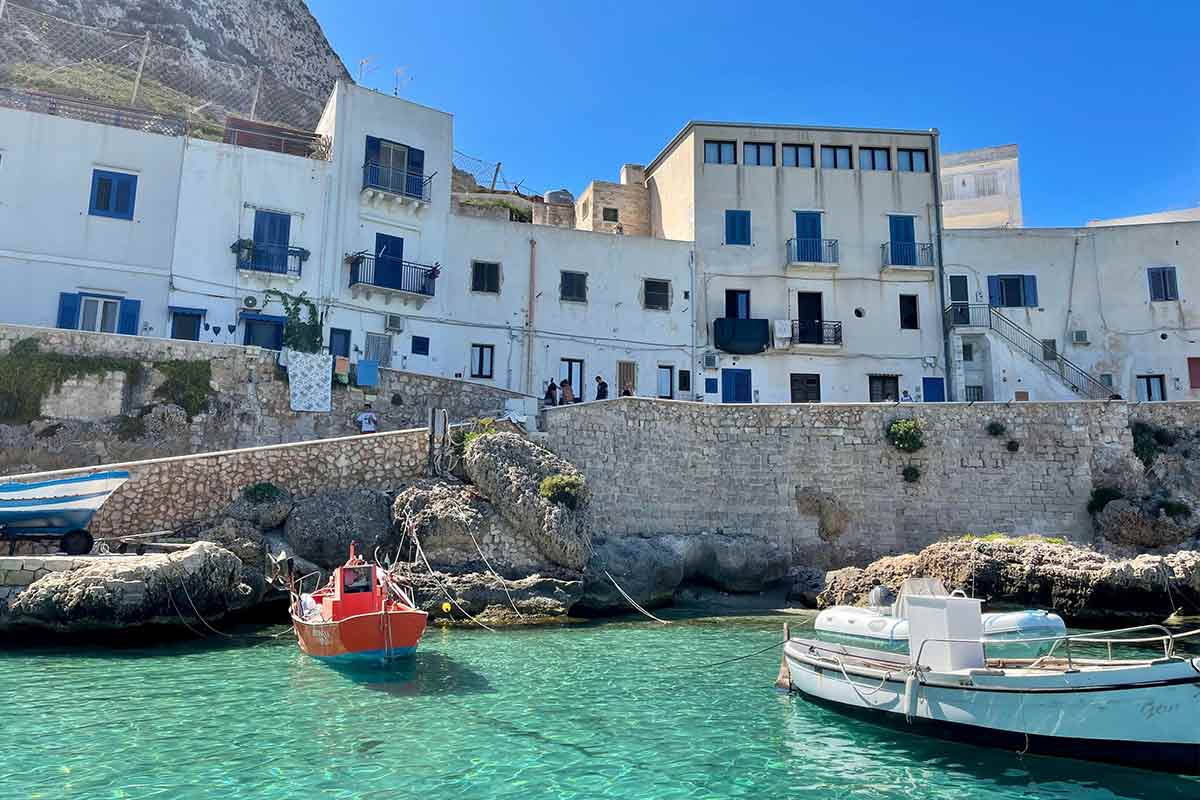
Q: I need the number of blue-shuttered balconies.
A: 5